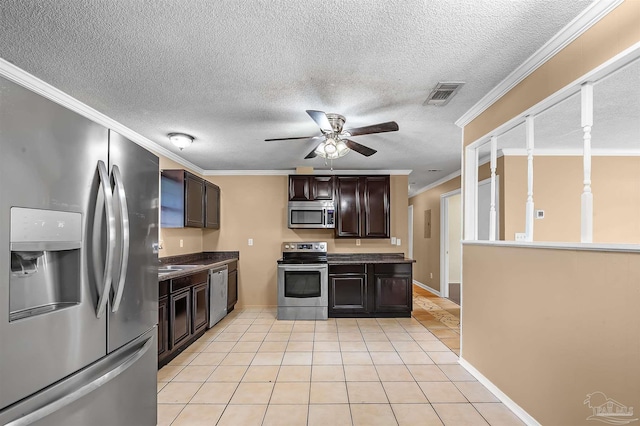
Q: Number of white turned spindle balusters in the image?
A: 3